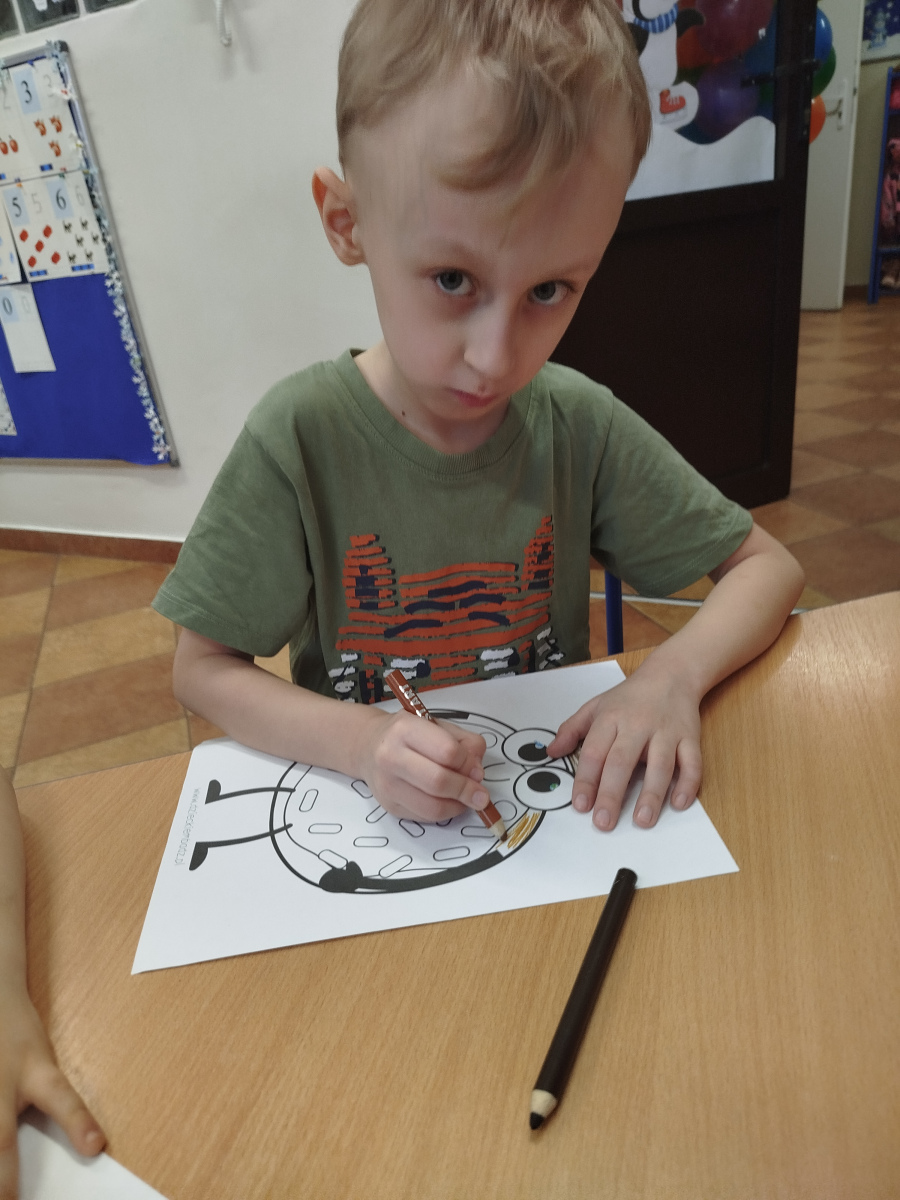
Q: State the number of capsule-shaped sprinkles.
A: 11